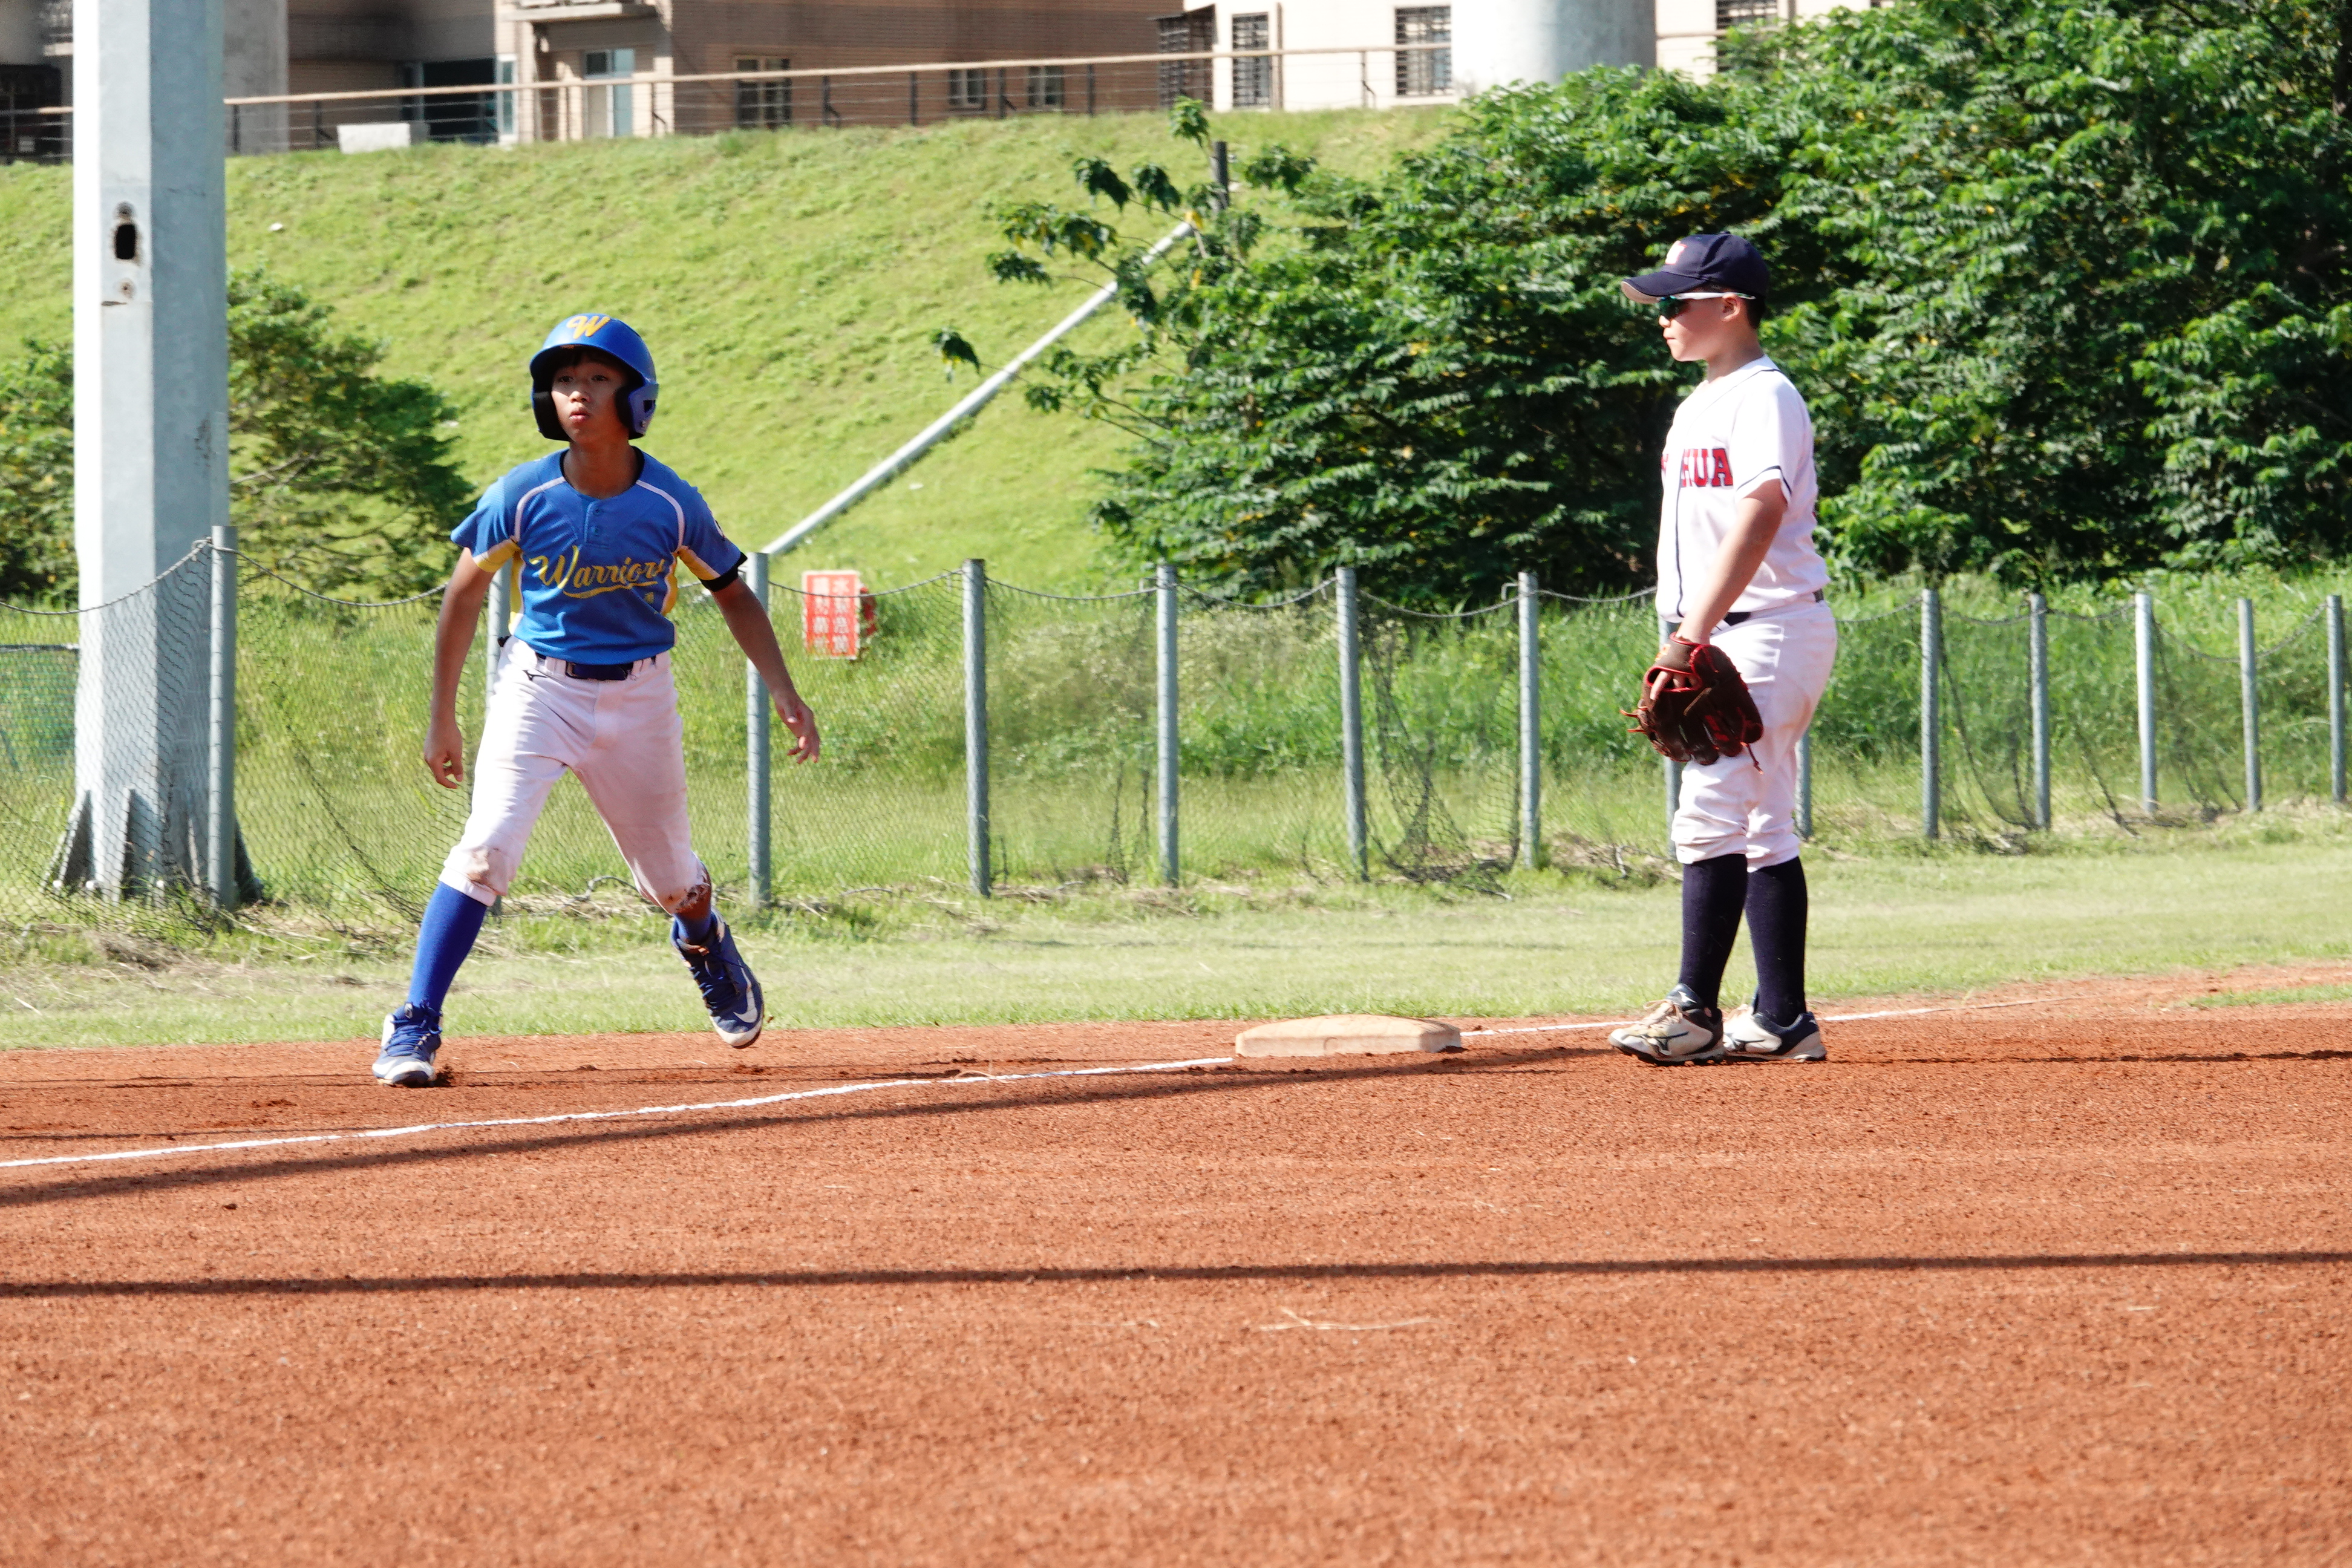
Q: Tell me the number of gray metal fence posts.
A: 14